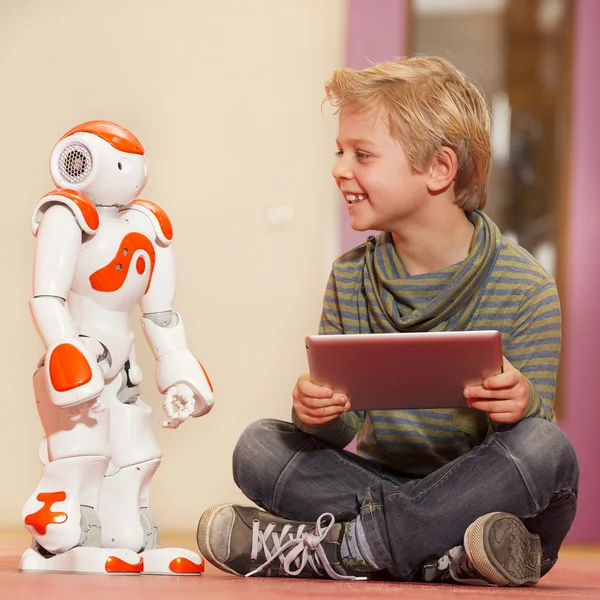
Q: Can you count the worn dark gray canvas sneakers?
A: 2